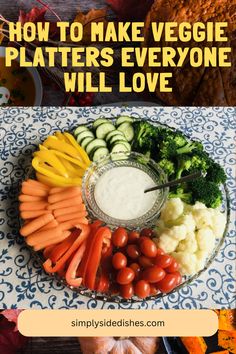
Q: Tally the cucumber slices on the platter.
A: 13